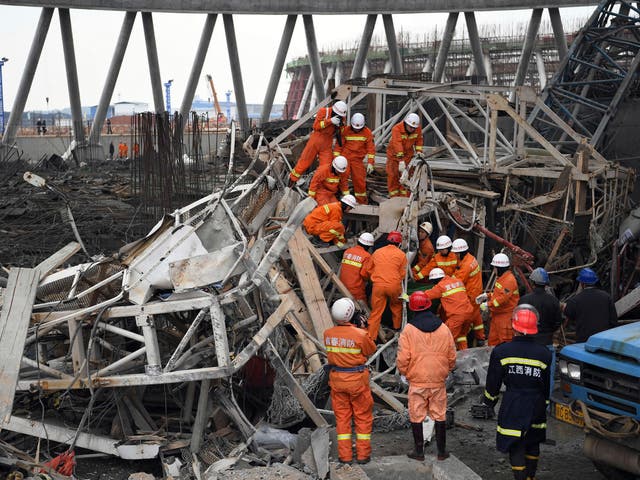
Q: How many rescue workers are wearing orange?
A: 14